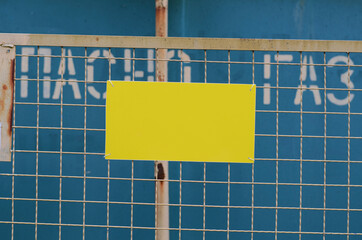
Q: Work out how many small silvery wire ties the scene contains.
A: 4